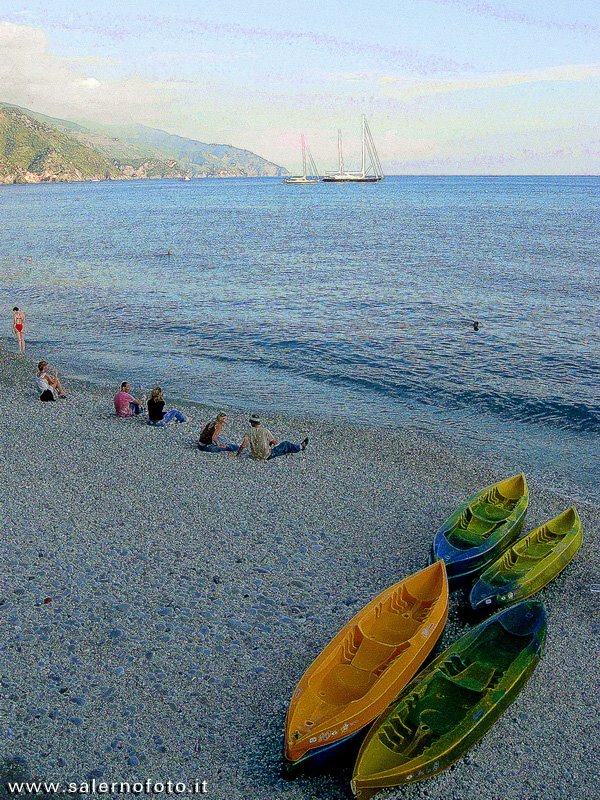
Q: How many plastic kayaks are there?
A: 4